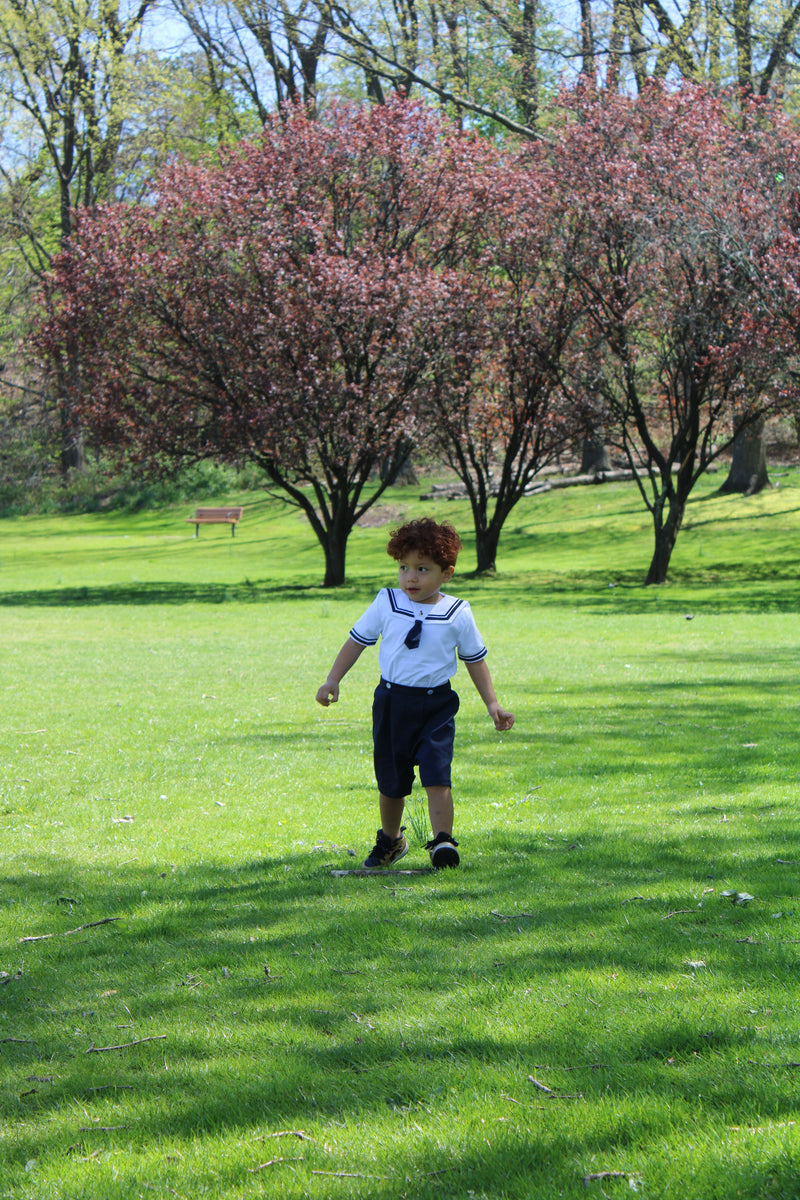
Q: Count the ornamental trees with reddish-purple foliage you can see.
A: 3